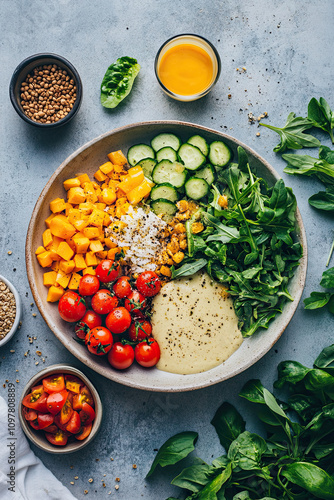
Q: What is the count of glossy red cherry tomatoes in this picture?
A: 14